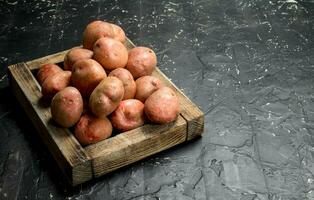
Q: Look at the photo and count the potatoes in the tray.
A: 15